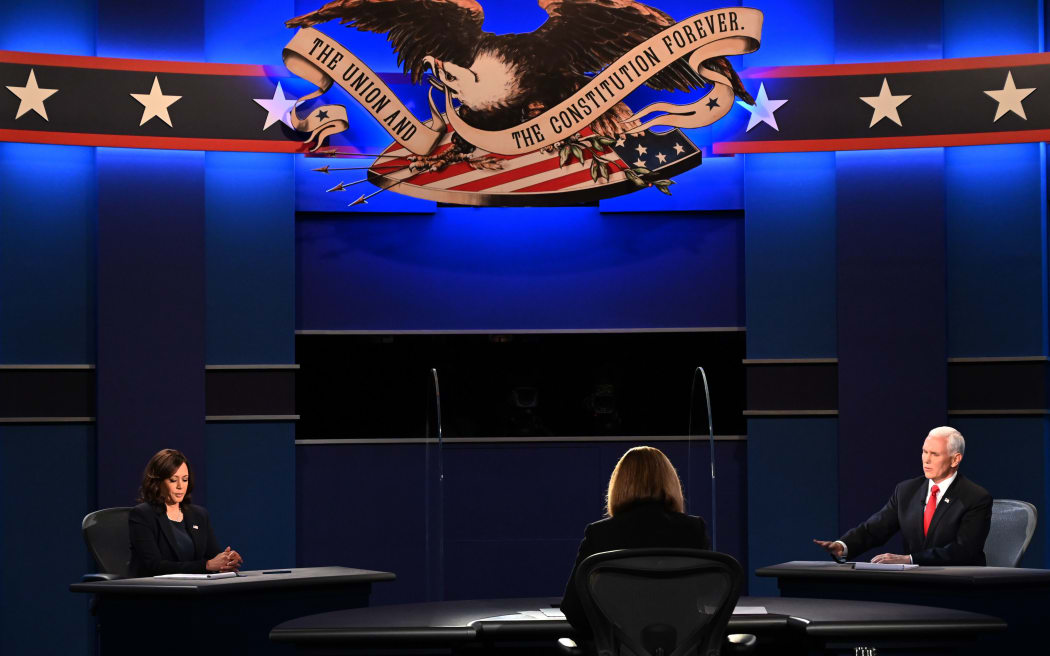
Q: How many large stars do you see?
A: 6